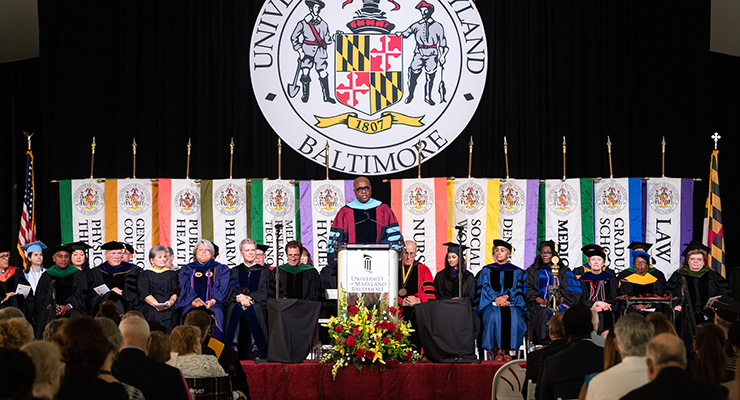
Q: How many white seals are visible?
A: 13